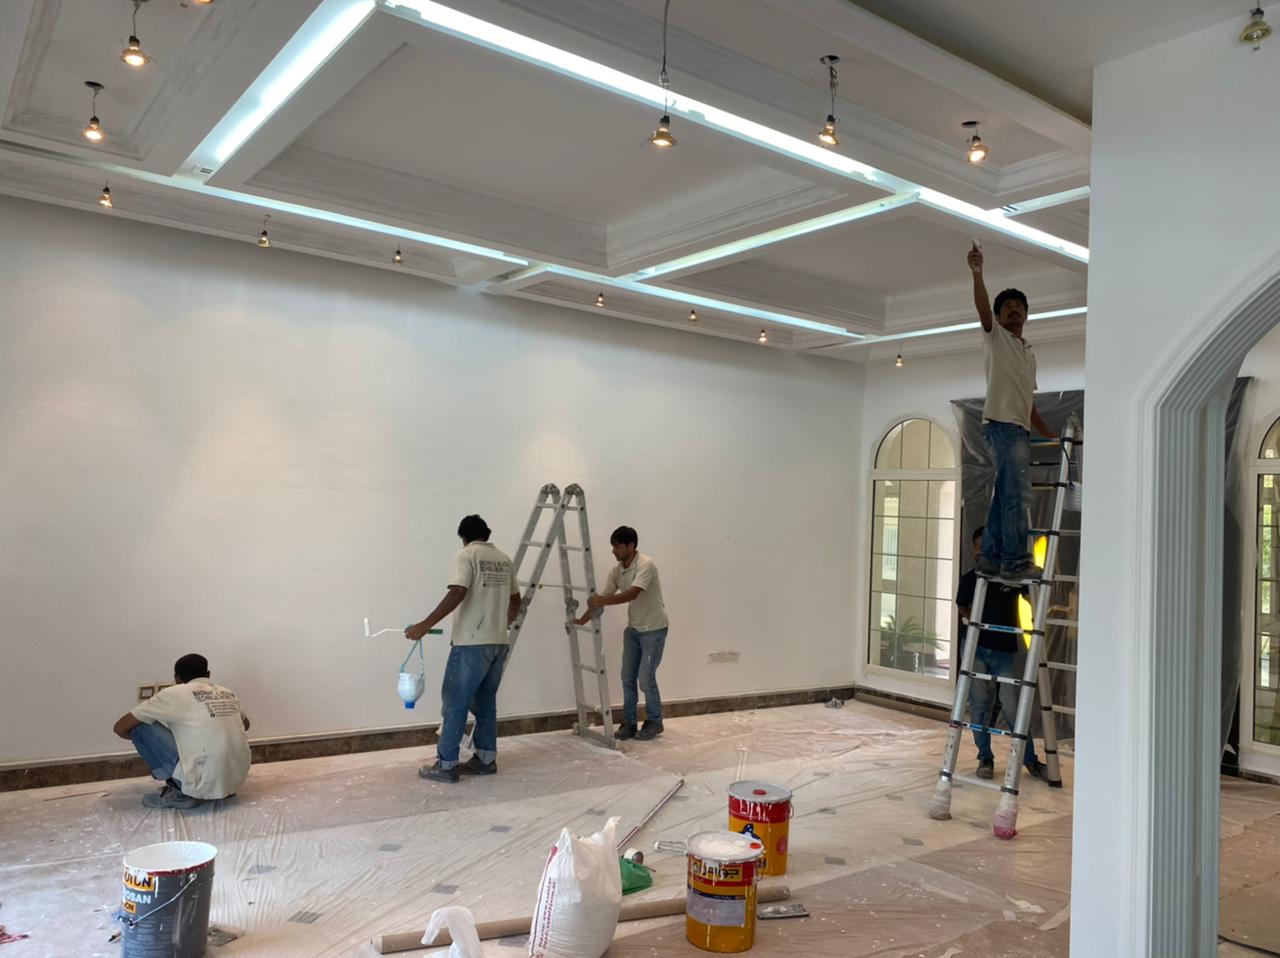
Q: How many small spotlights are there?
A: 14